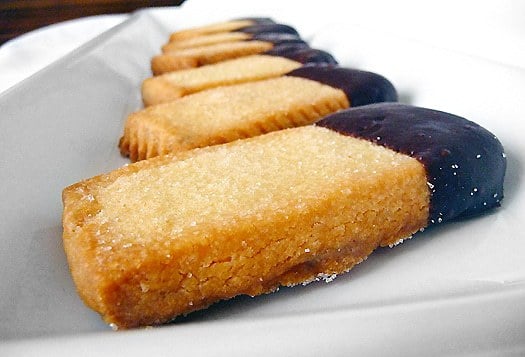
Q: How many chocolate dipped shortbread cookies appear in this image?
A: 6